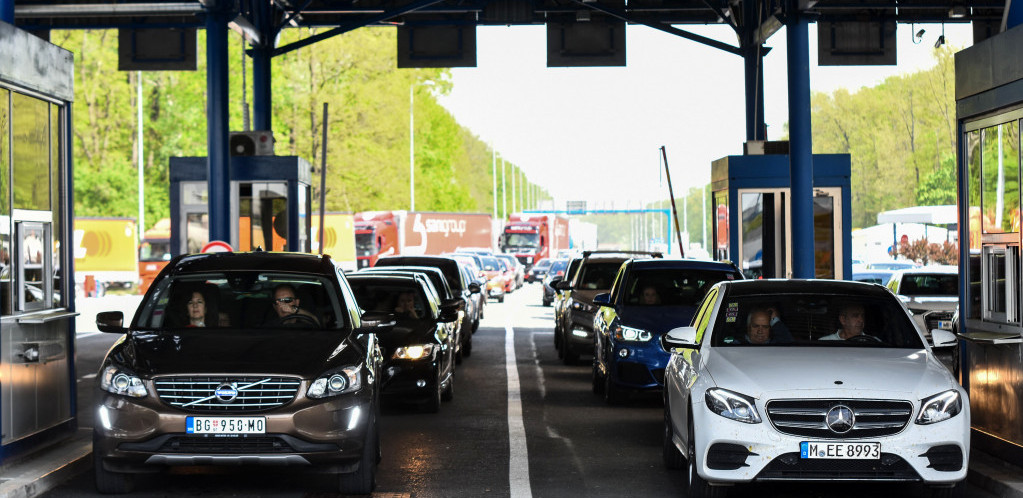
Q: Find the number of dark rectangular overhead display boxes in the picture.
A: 4